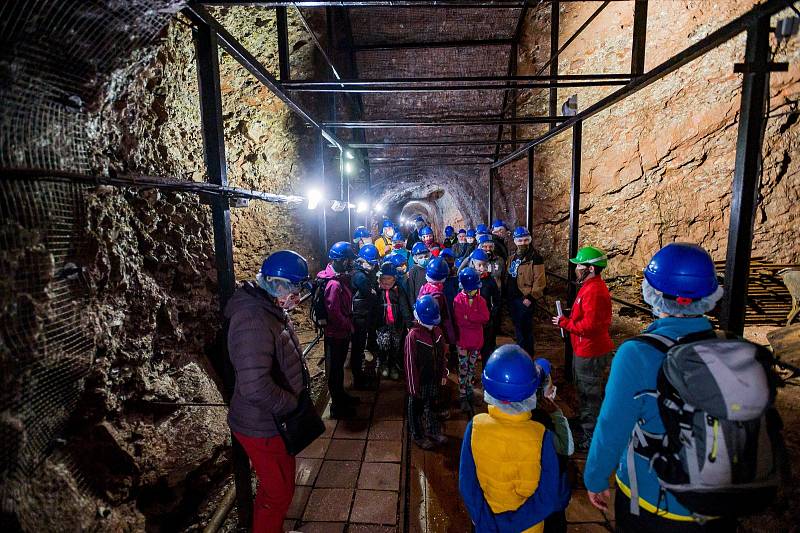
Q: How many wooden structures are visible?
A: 0